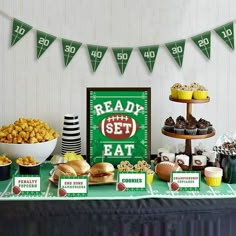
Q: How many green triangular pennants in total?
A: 9